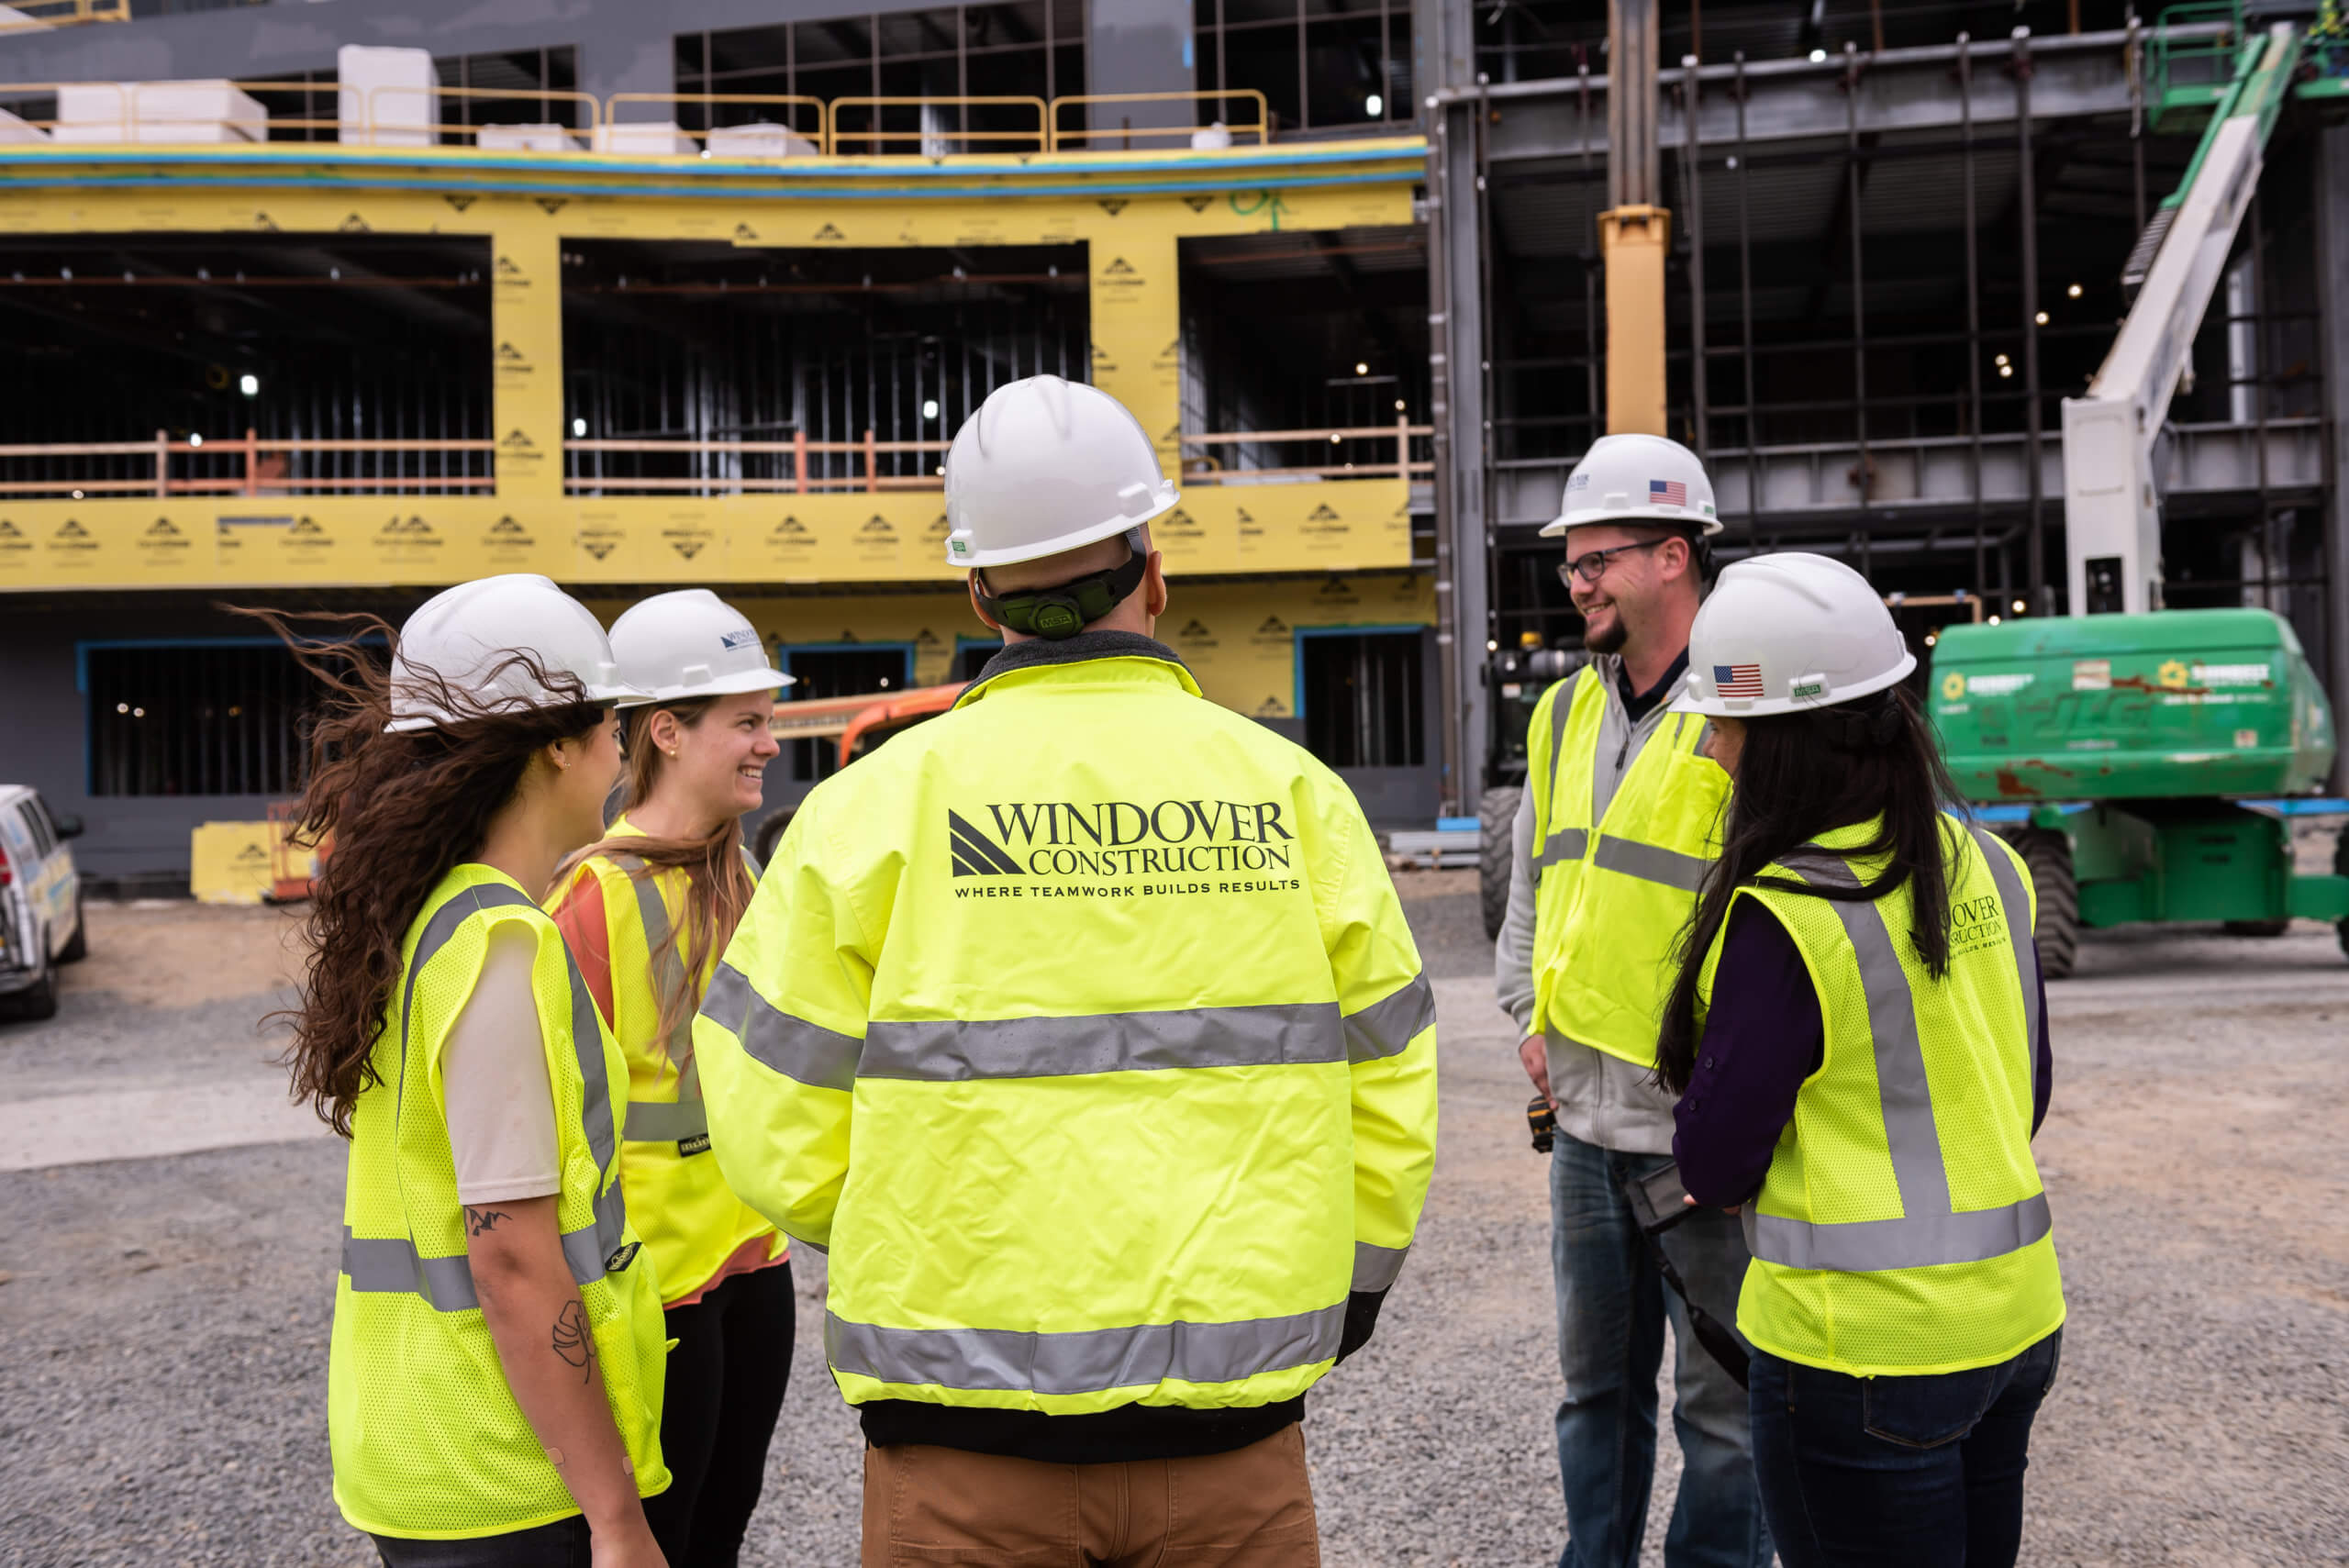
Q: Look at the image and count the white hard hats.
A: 5